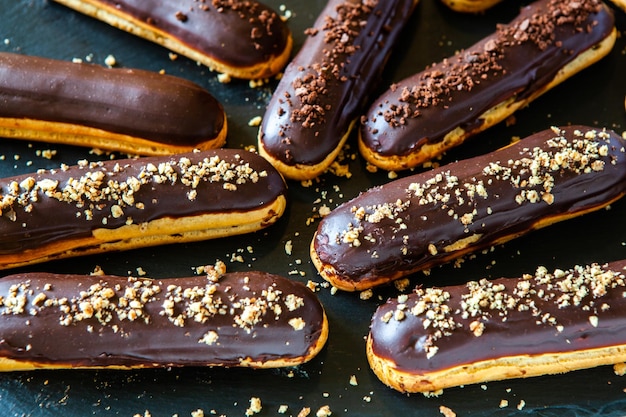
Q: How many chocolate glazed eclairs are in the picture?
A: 8